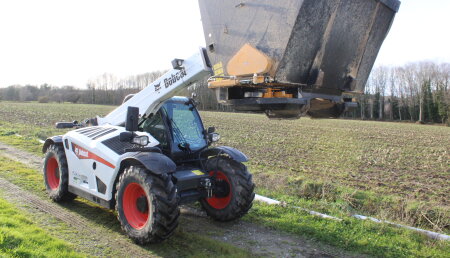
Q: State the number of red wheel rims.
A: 3